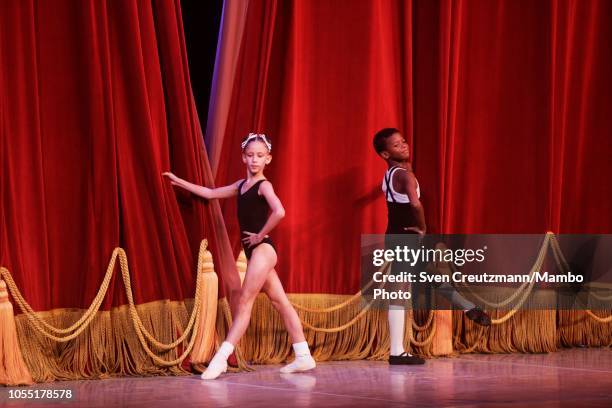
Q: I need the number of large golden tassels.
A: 4